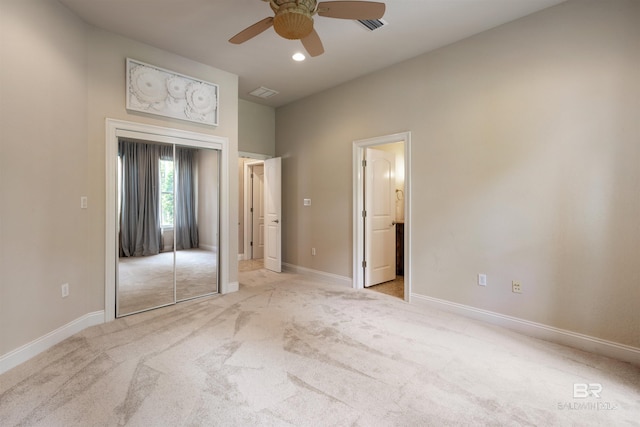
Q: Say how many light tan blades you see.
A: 3